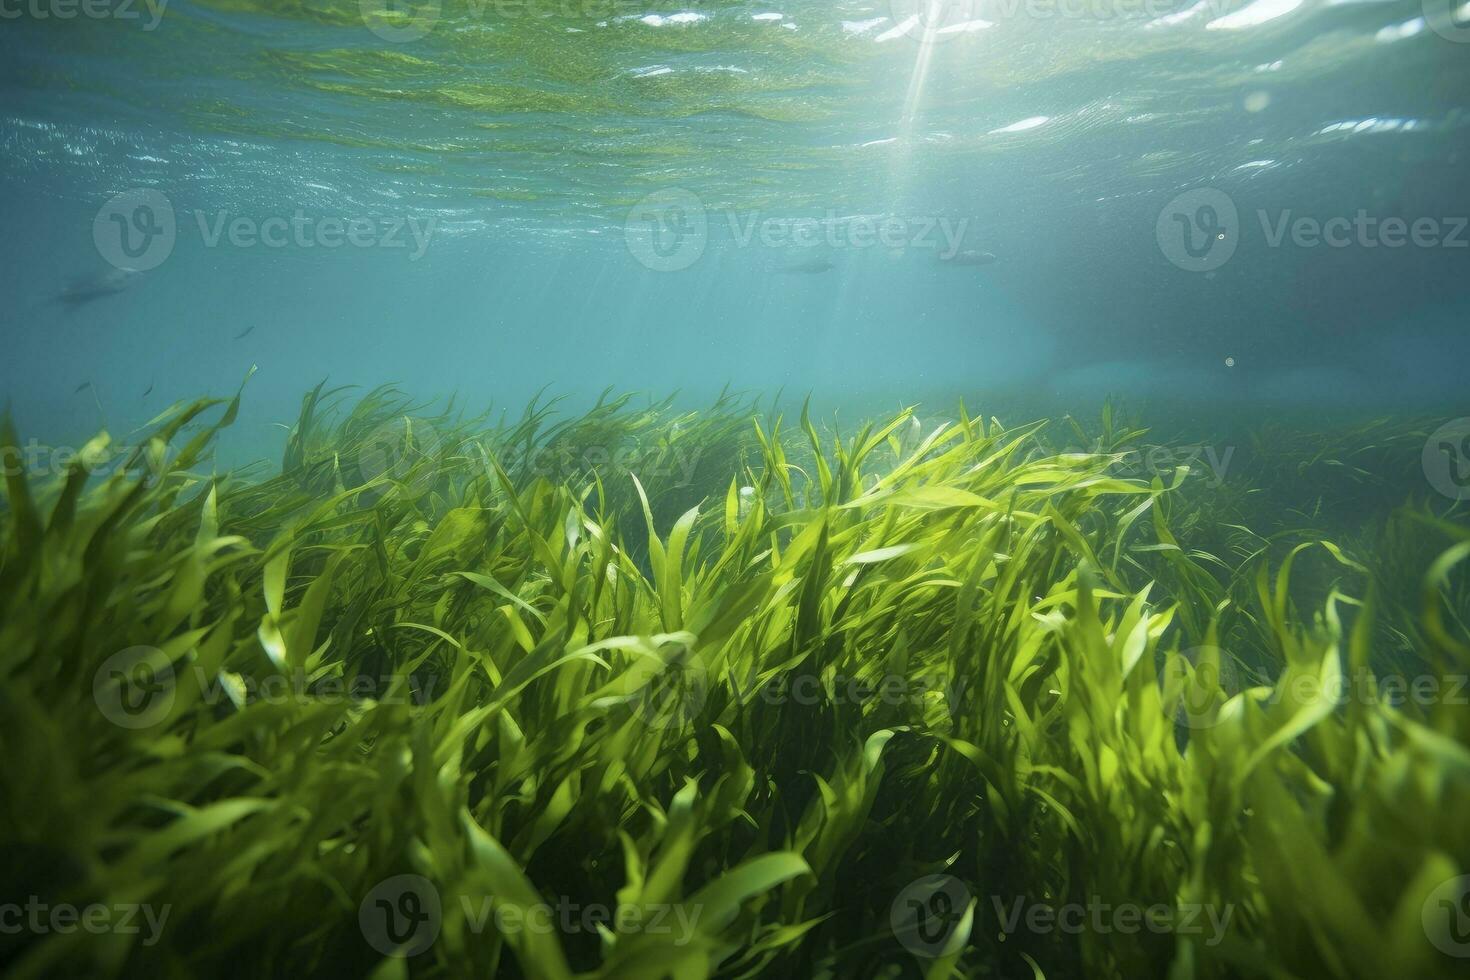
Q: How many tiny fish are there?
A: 3